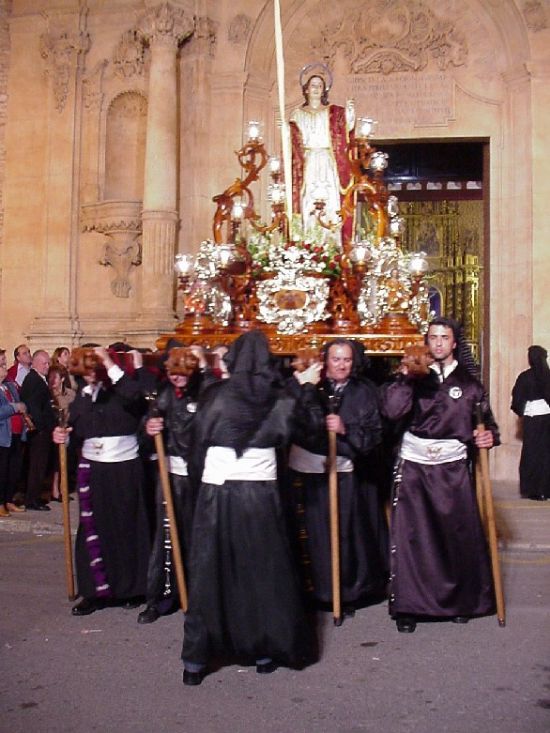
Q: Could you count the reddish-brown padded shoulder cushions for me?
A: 4